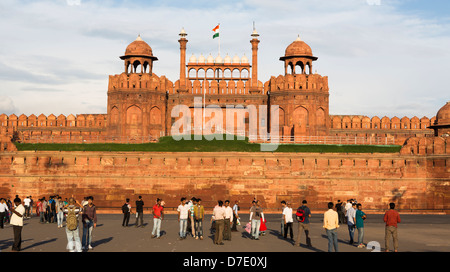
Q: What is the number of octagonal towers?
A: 2